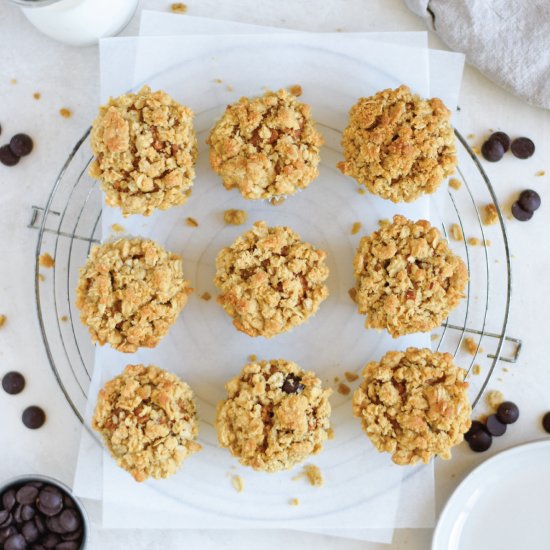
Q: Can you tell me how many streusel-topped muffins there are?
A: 9